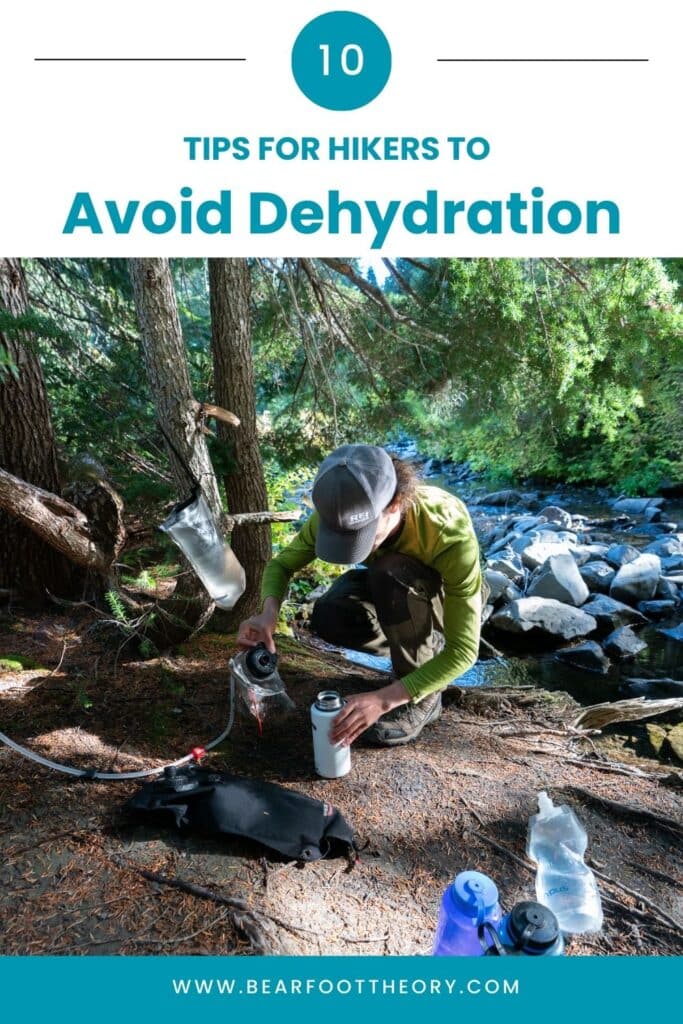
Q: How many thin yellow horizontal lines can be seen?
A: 0